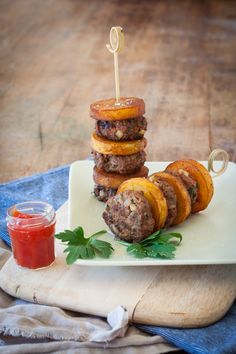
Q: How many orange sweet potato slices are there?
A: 6